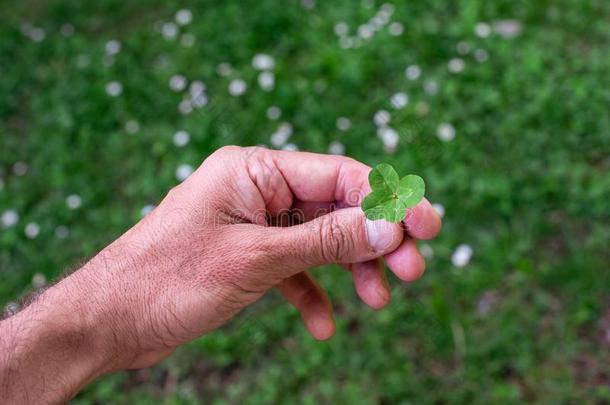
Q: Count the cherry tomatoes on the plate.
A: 0